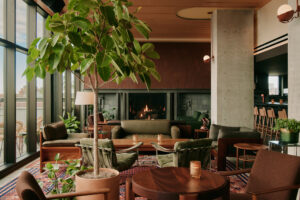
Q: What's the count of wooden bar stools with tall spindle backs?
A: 4